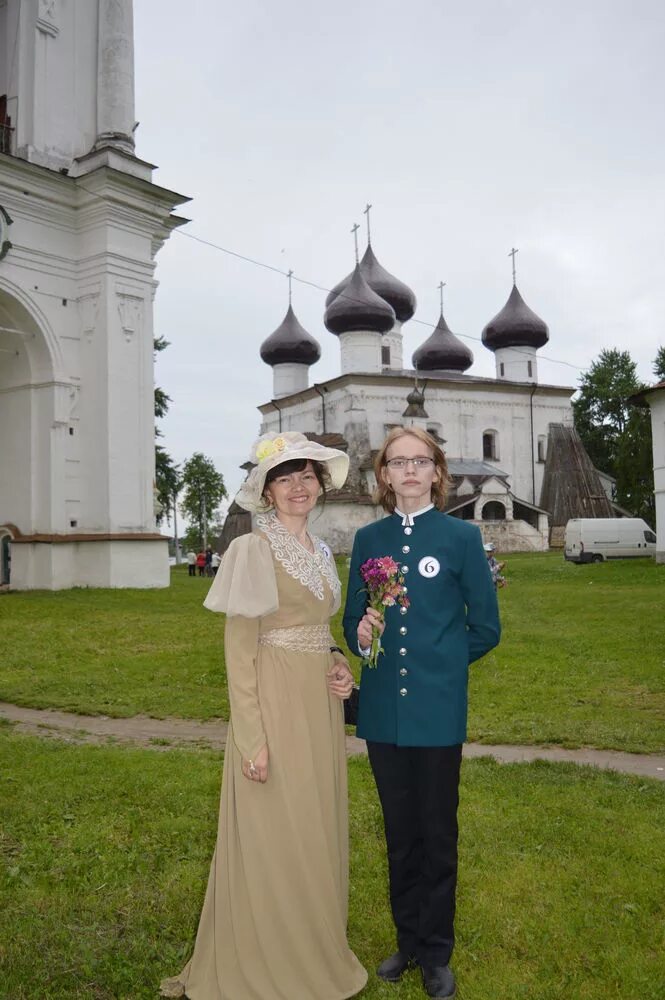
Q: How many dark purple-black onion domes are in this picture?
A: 5